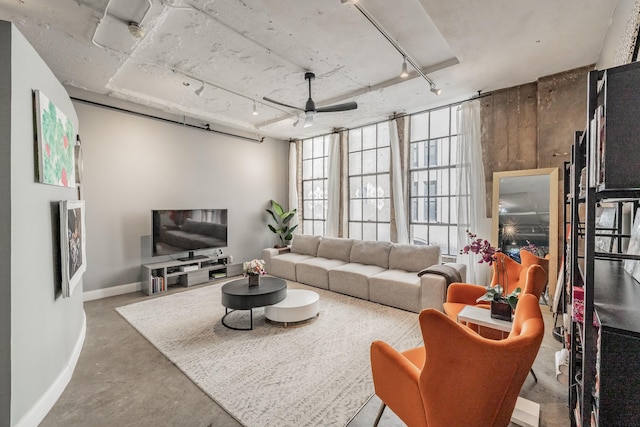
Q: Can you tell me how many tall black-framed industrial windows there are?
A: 3